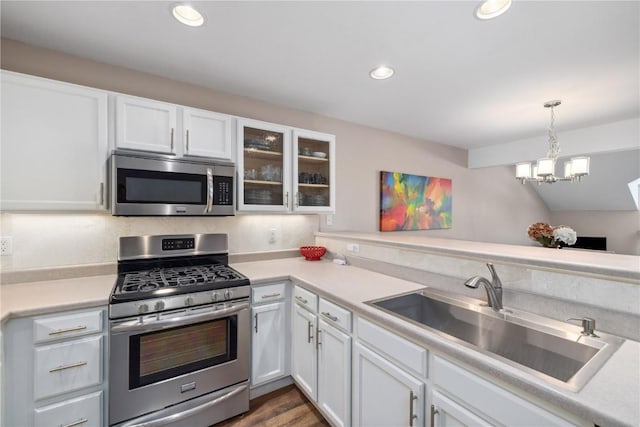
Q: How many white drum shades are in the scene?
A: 5